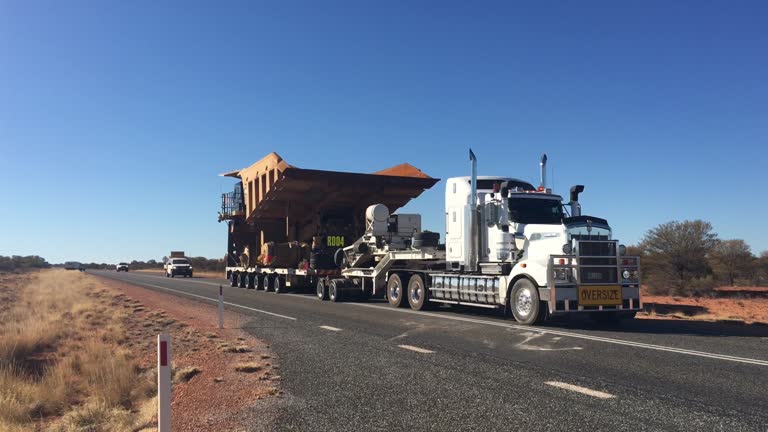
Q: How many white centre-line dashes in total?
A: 3